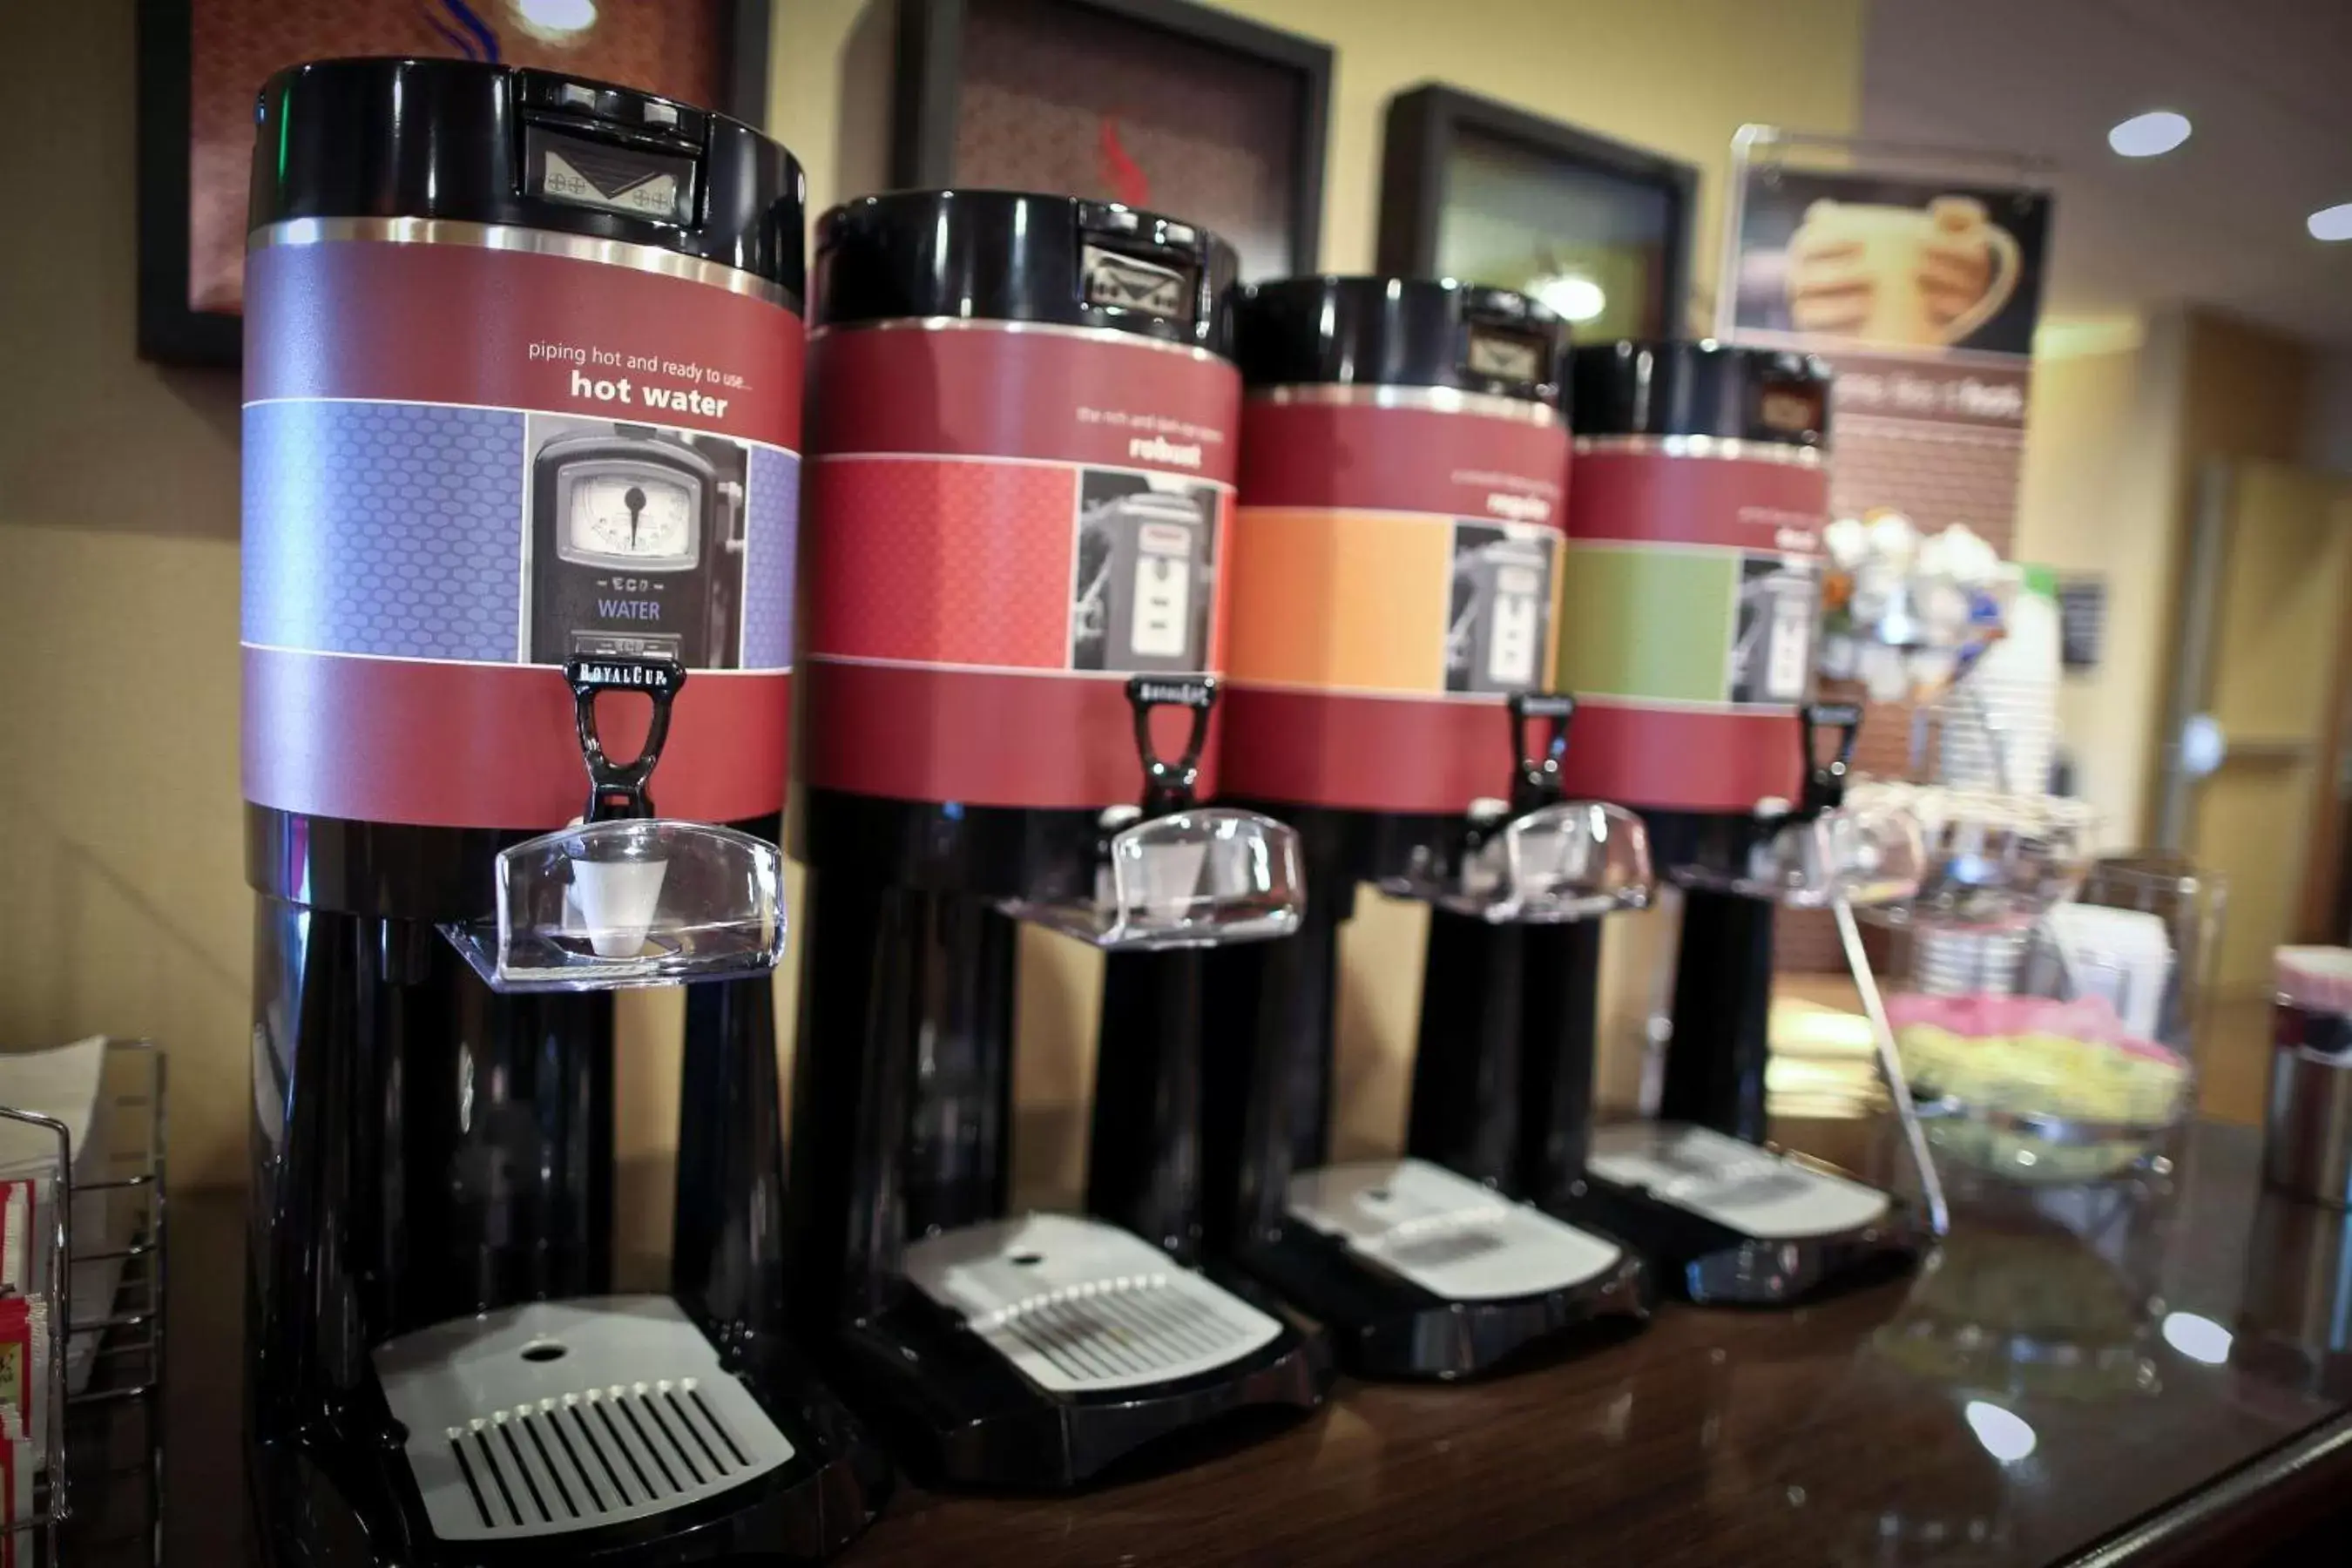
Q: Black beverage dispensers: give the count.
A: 4